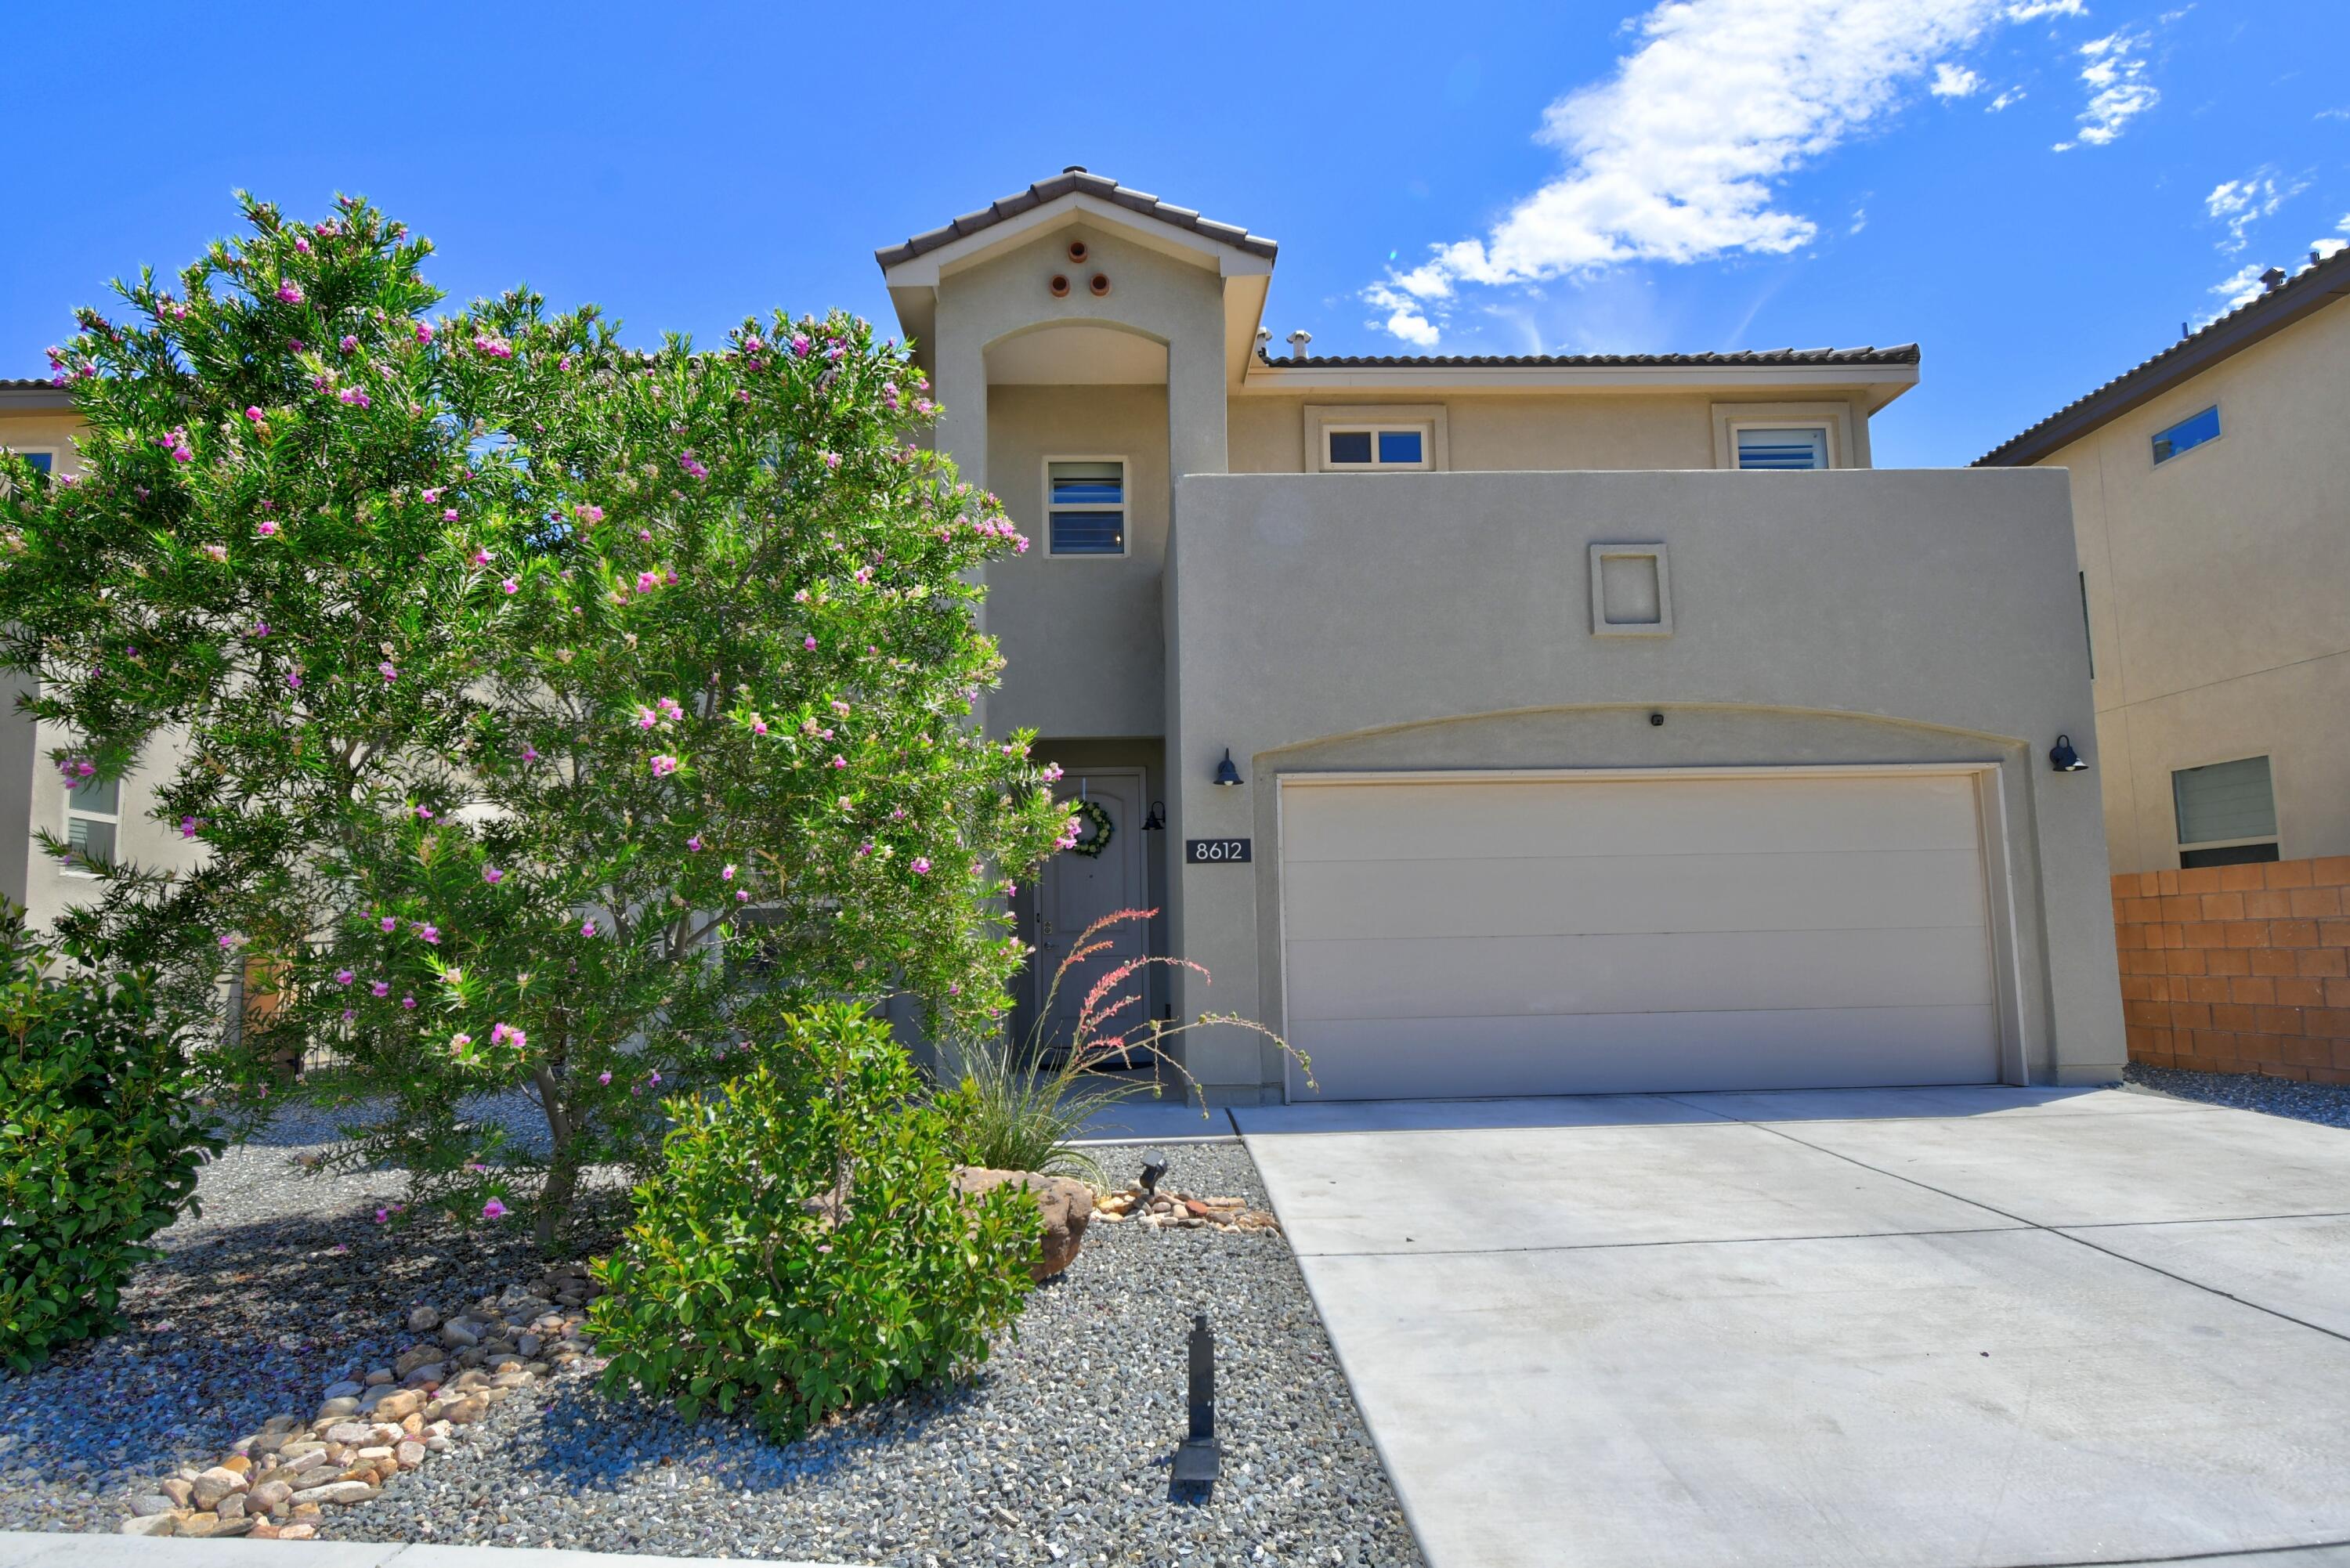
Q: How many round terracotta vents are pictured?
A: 3